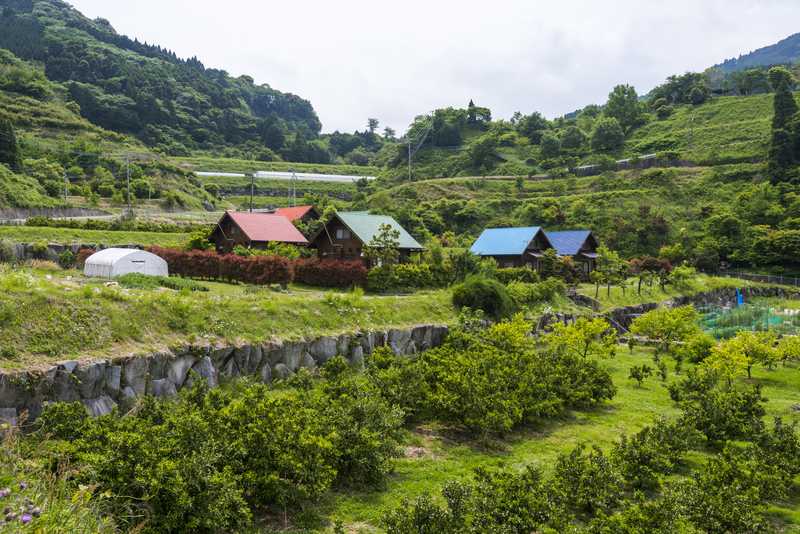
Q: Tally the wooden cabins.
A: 5